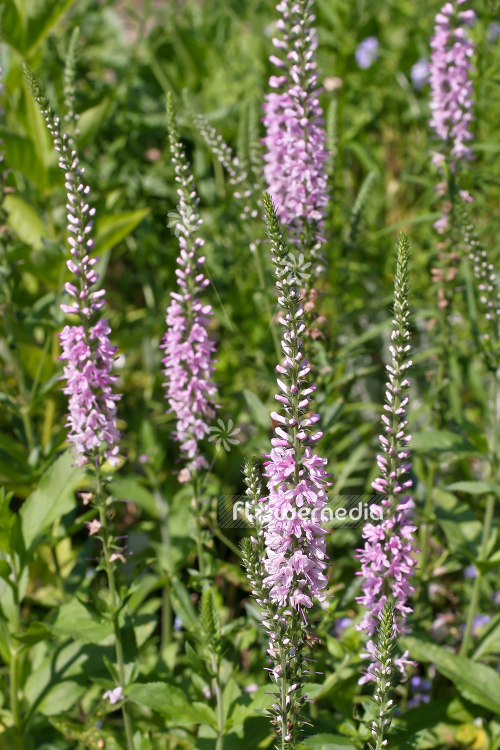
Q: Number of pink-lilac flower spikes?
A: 6